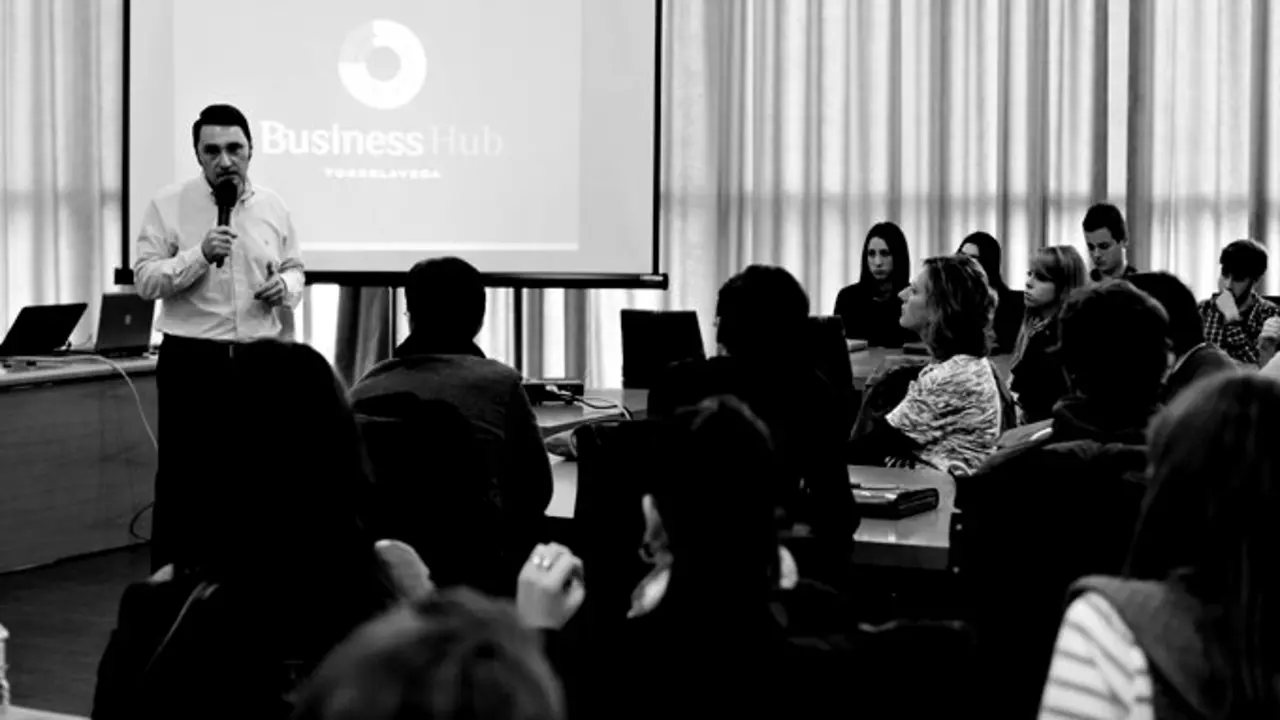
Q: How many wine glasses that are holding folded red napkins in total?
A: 0